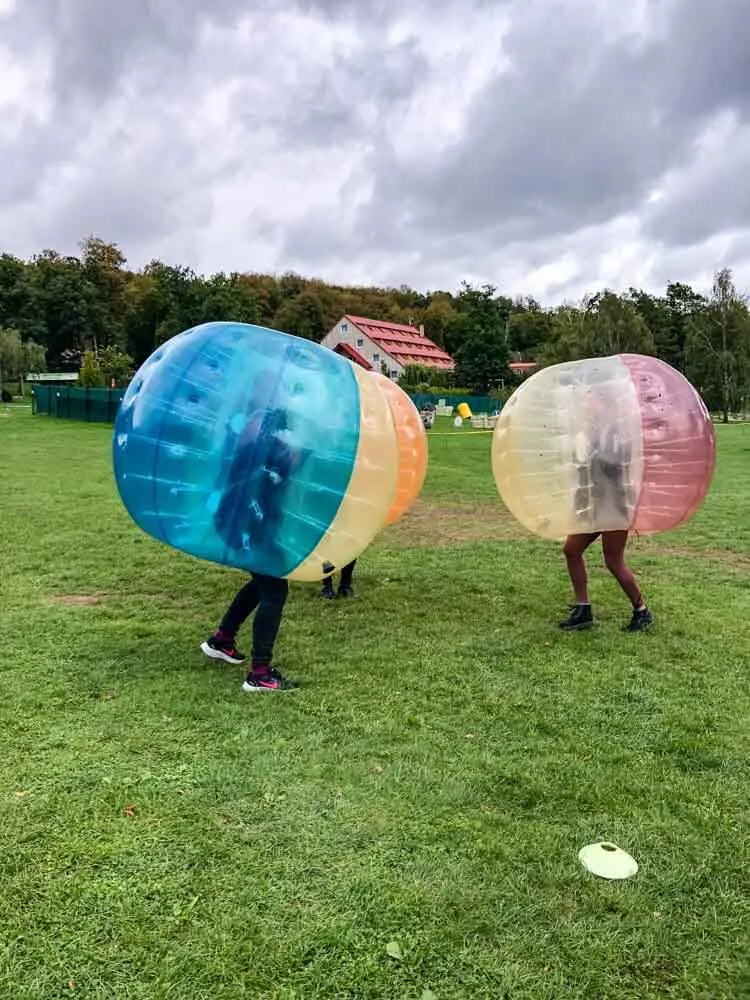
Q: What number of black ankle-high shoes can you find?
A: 2